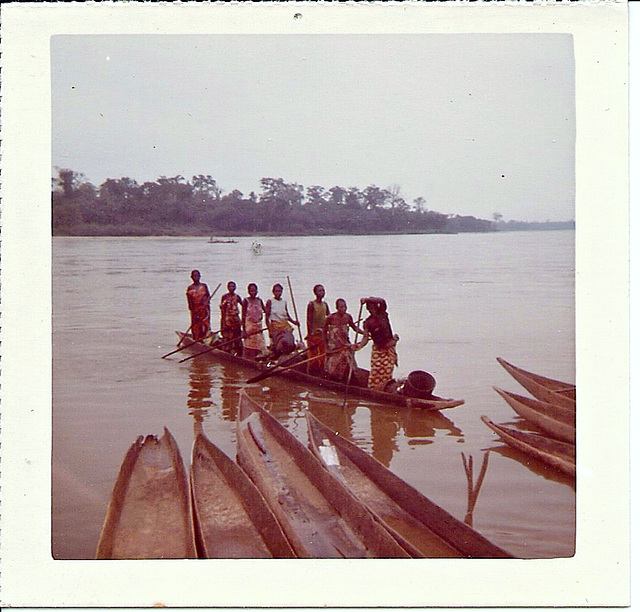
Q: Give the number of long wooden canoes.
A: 8